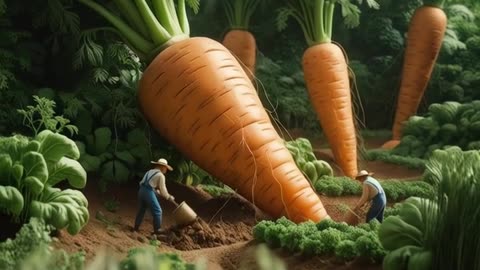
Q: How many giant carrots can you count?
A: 4